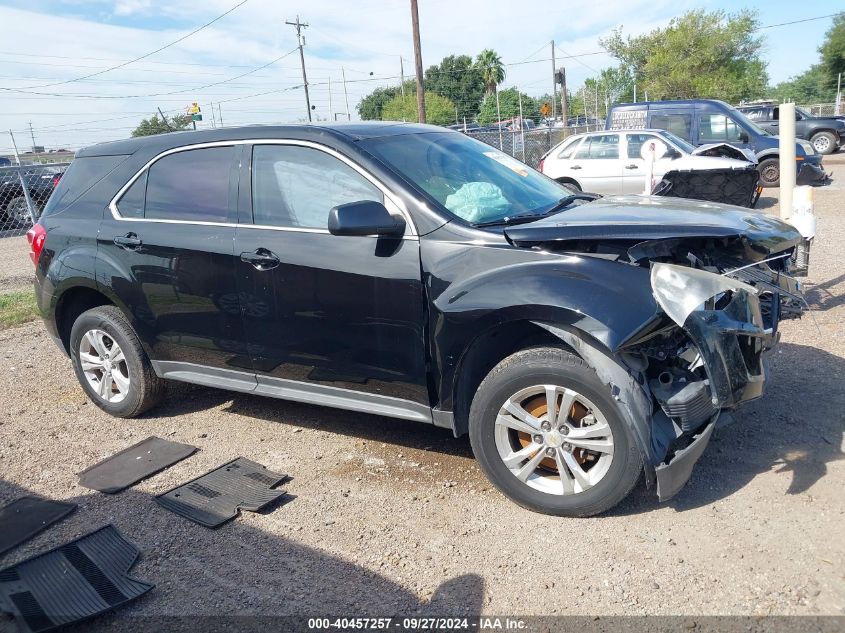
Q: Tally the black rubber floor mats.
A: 4